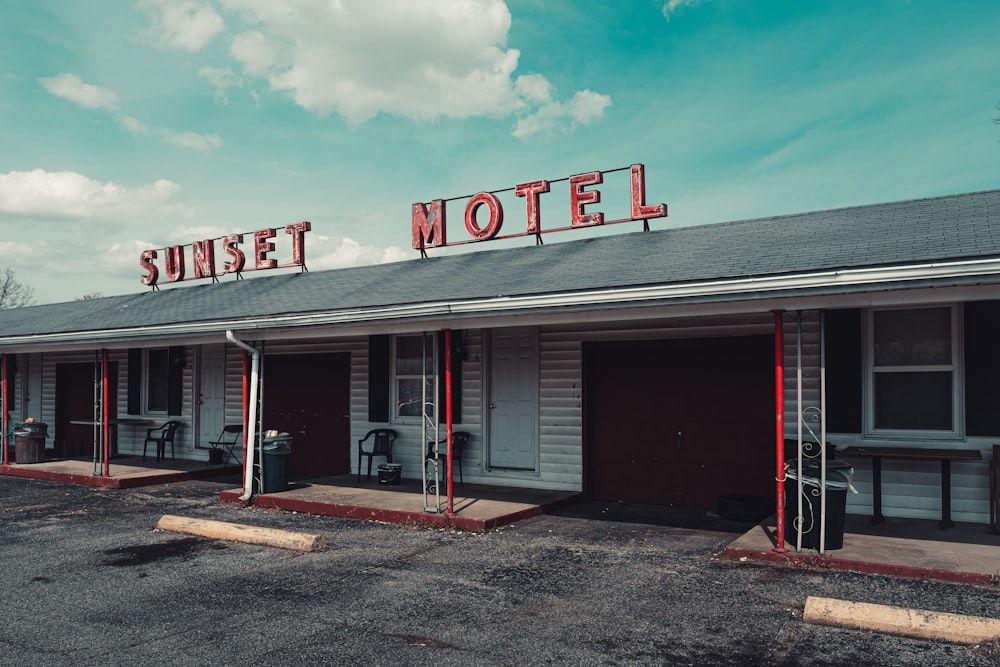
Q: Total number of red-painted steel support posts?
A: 5